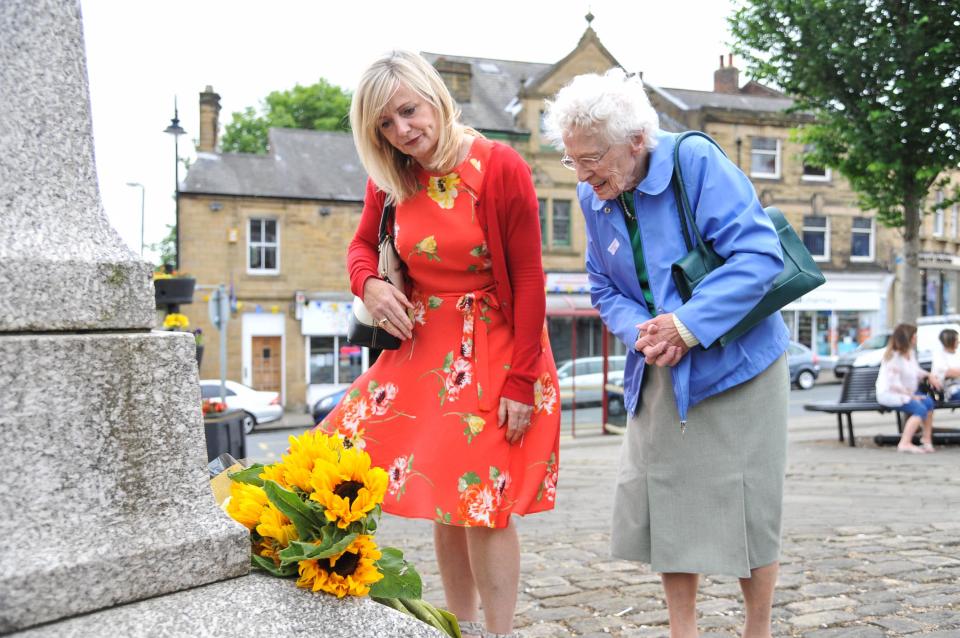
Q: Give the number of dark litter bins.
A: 1